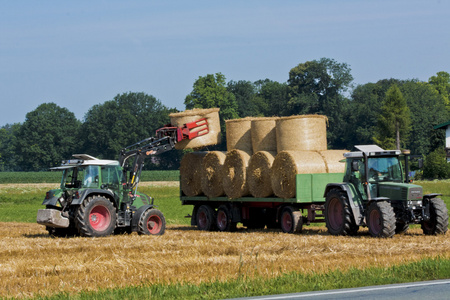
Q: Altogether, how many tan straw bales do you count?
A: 10